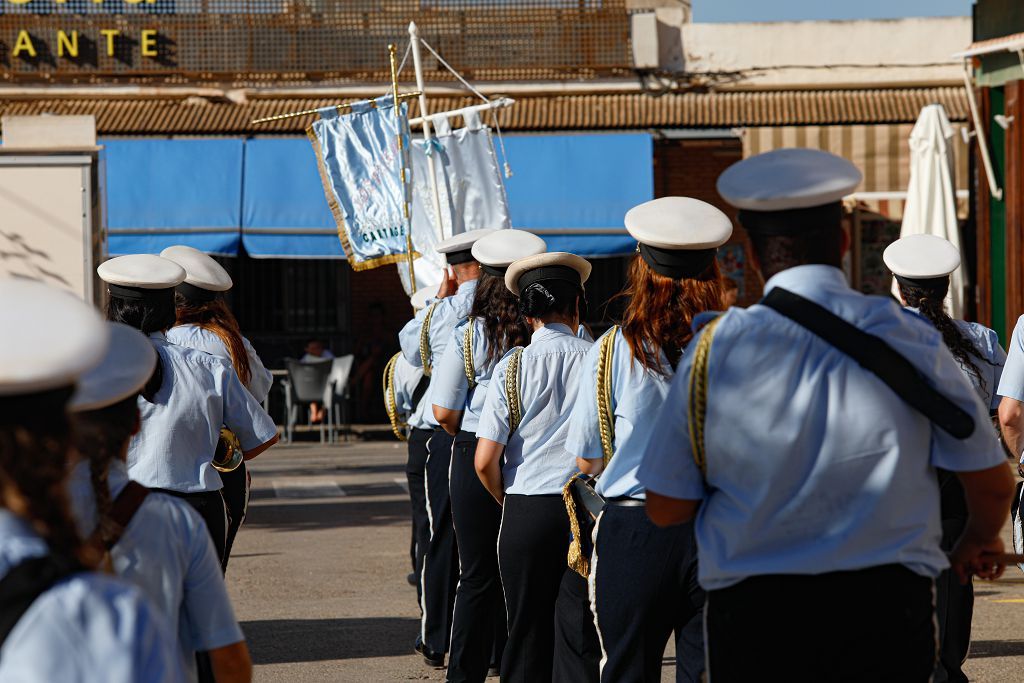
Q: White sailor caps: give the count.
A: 11